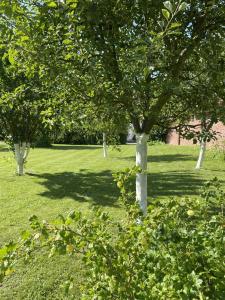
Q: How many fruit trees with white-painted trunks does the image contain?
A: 4